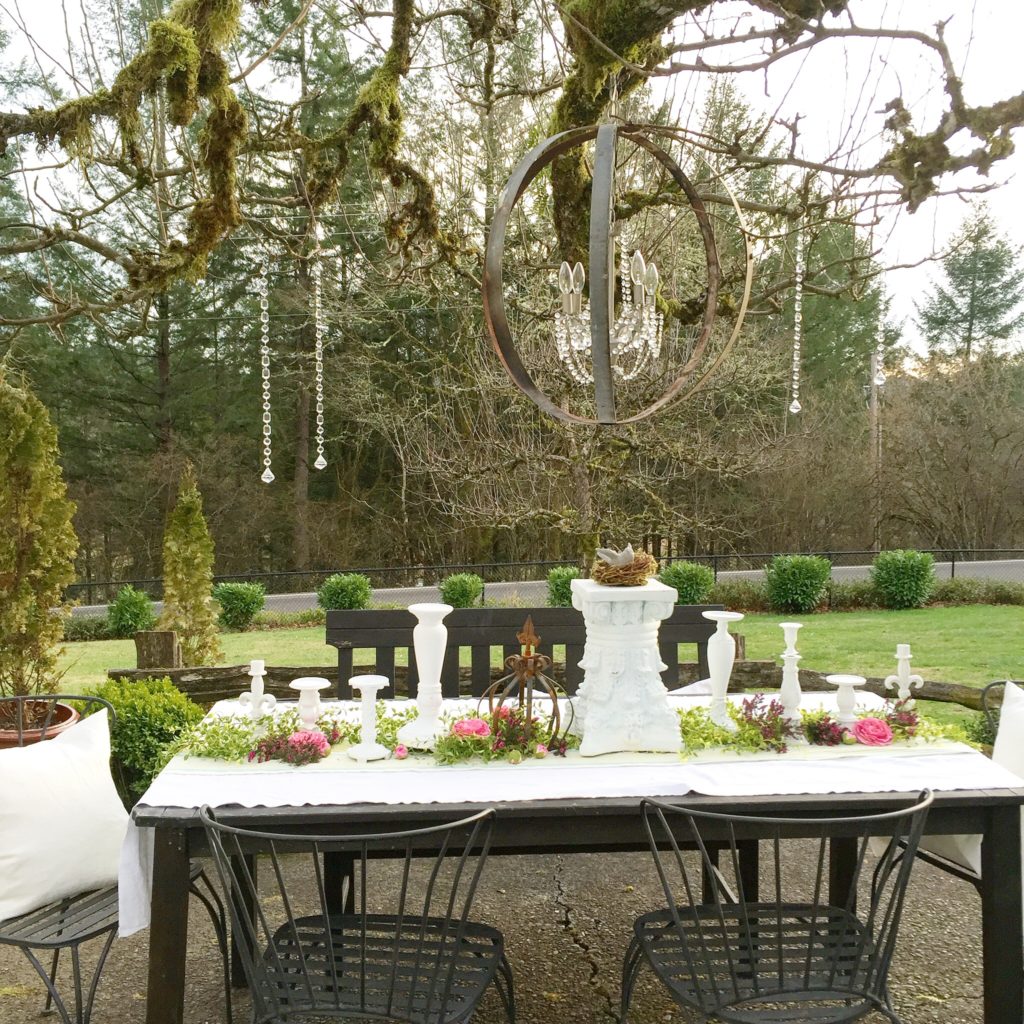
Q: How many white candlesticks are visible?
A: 8